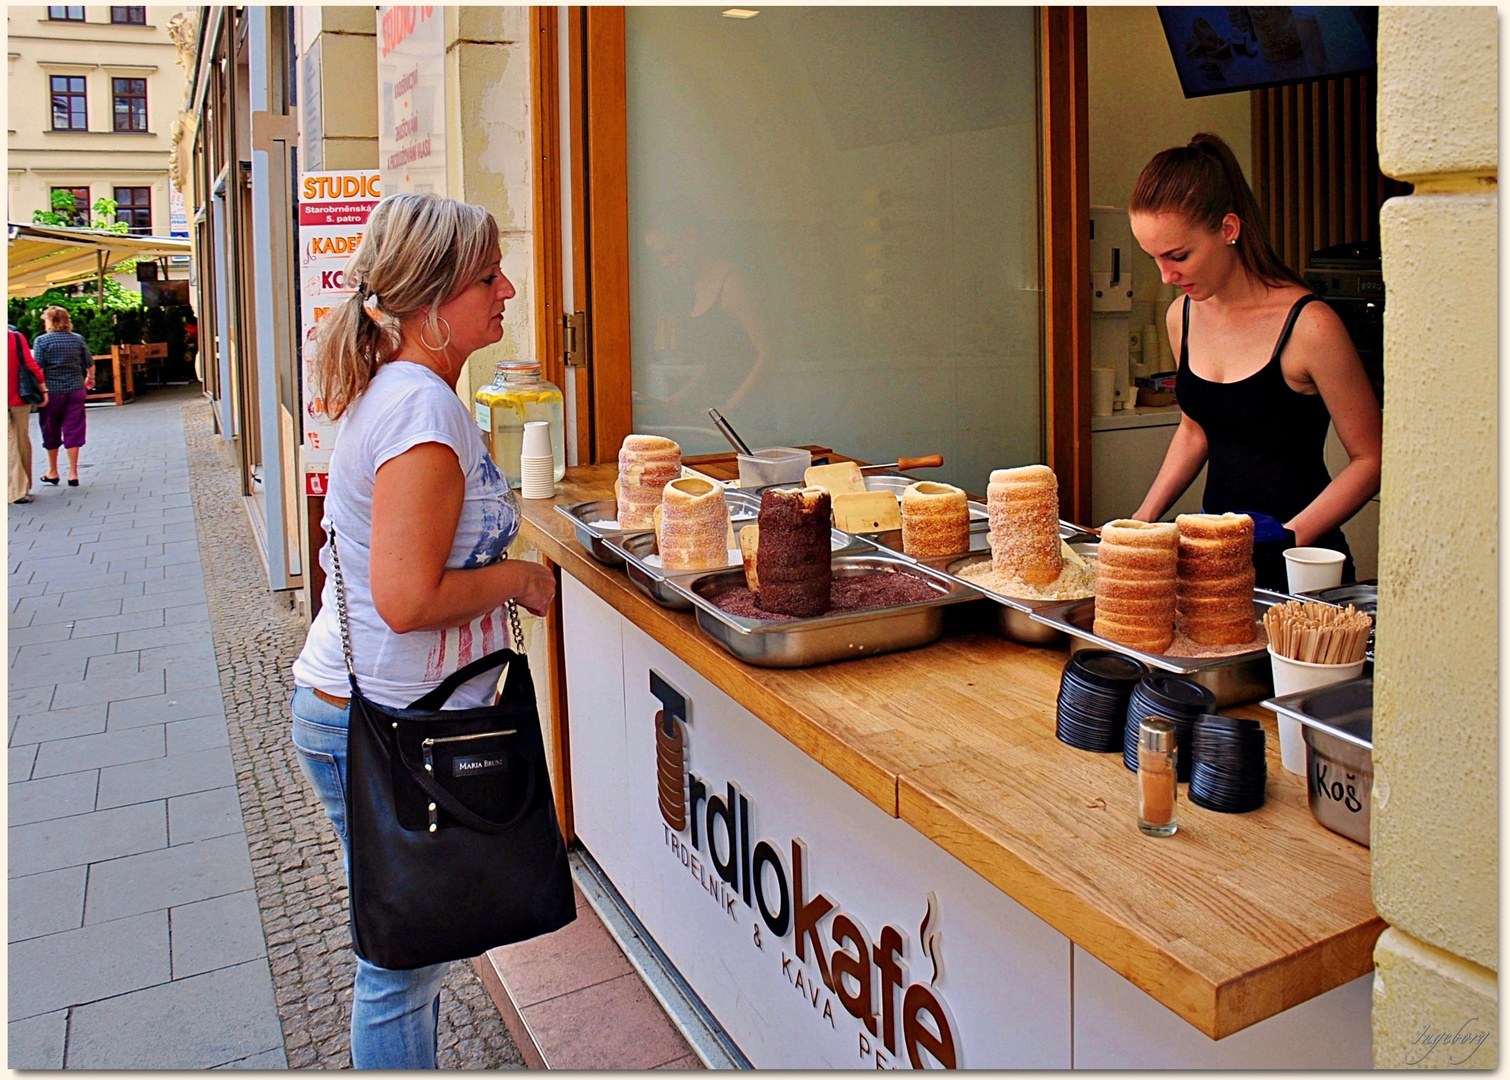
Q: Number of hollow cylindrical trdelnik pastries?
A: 7